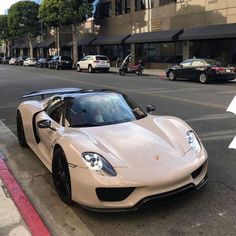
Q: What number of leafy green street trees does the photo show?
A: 3